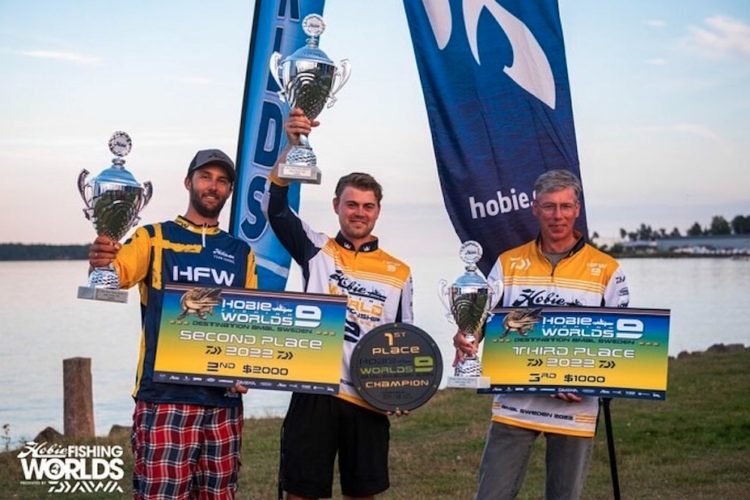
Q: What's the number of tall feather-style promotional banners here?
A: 2